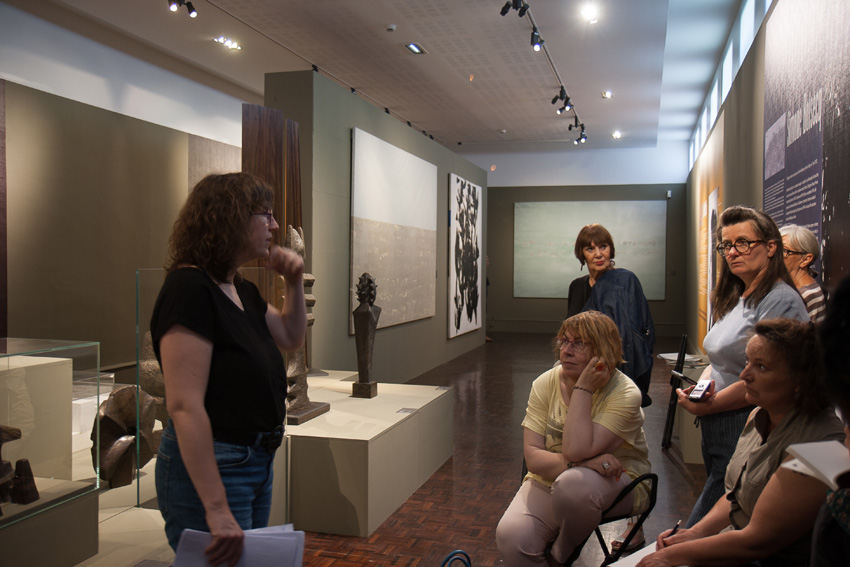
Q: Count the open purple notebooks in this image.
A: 0